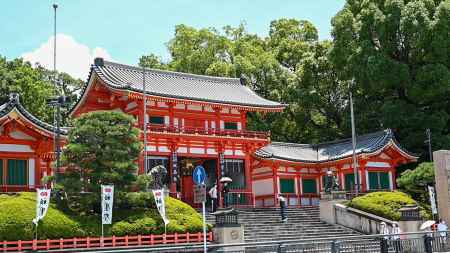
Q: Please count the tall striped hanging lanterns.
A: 2